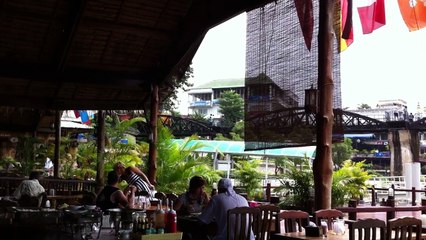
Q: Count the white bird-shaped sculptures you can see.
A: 0